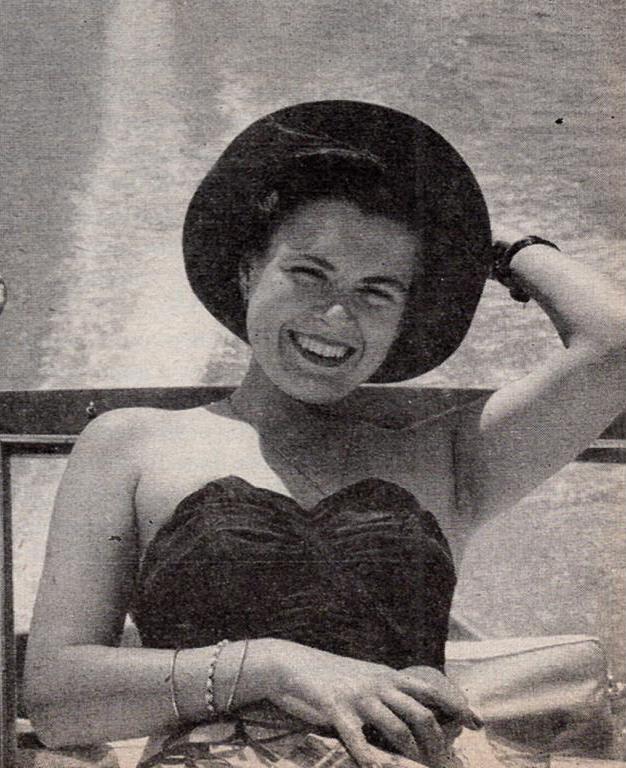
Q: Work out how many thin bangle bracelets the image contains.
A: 2